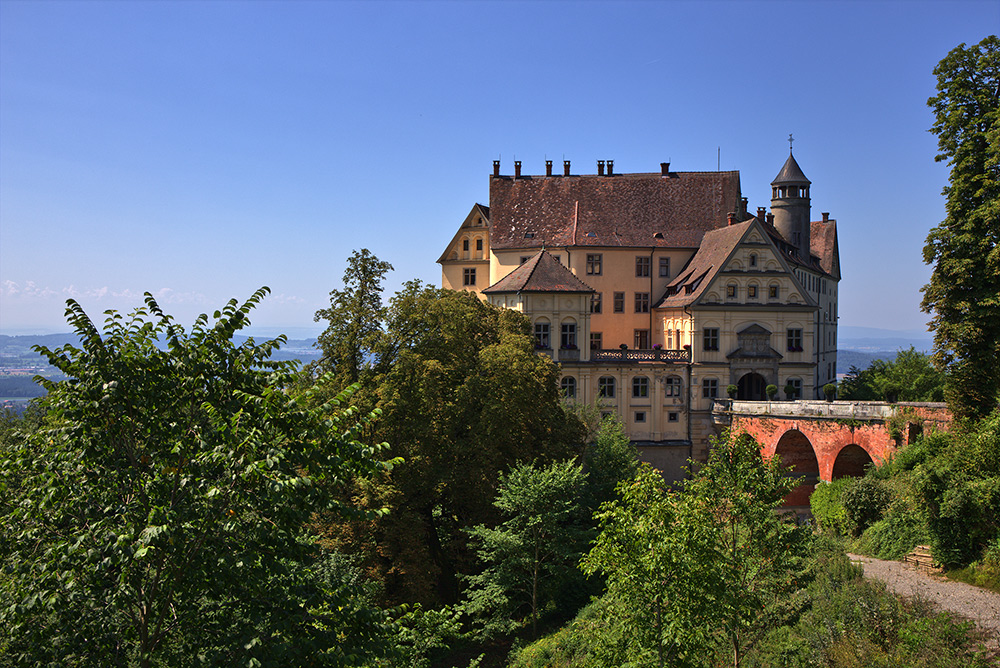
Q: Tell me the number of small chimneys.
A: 12